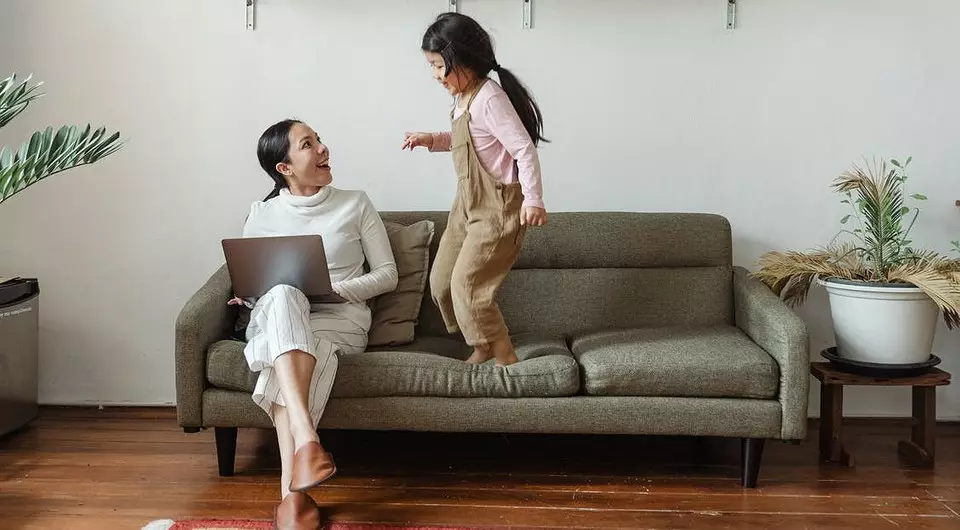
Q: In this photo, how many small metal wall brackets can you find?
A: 4